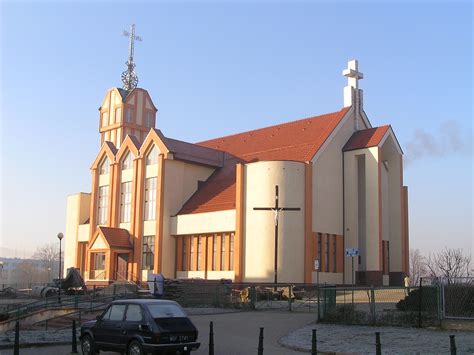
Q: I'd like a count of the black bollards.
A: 7